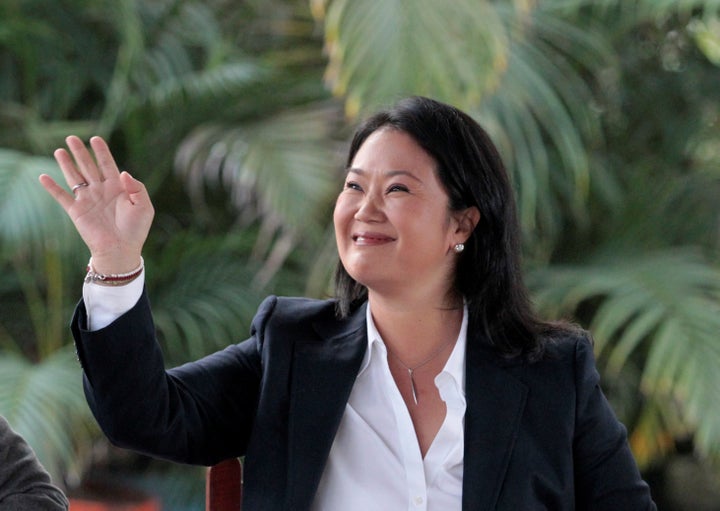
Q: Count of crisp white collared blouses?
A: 1